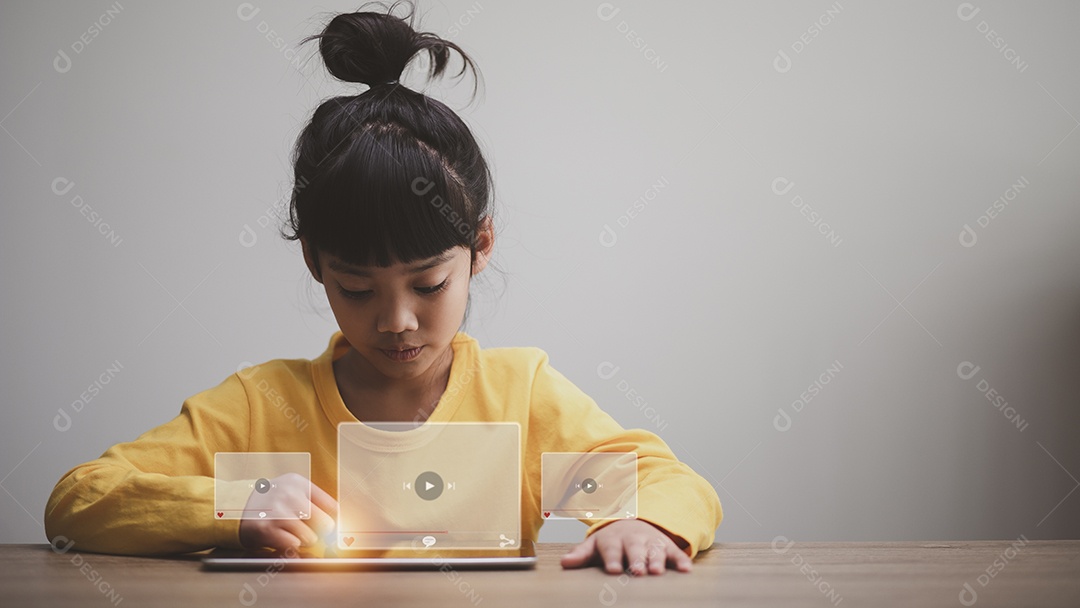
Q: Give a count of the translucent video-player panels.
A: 3